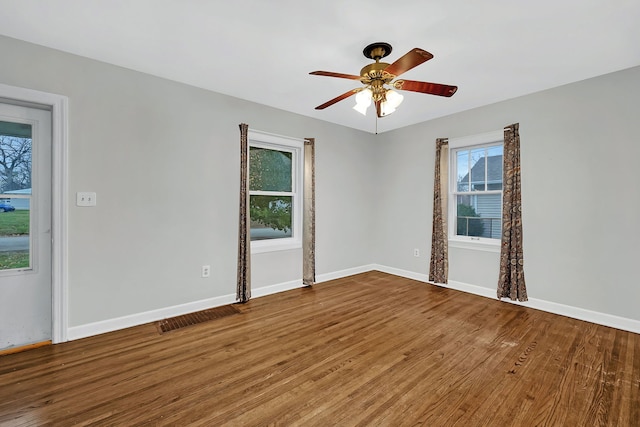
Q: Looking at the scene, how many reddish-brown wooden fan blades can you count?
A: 5